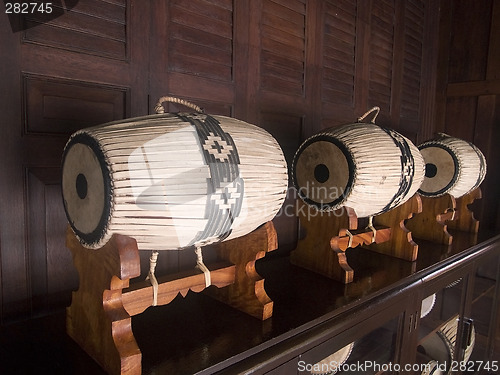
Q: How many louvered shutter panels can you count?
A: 6